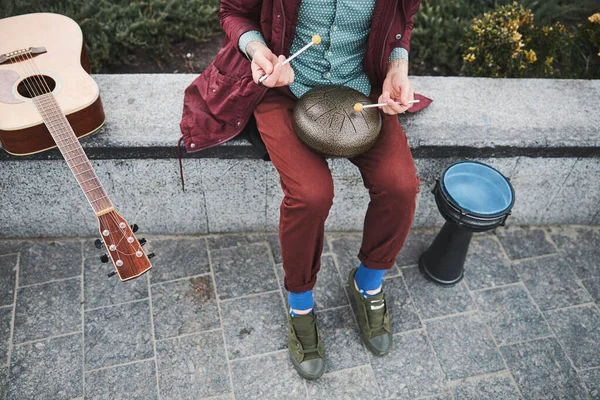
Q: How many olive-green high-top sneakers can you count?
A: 2